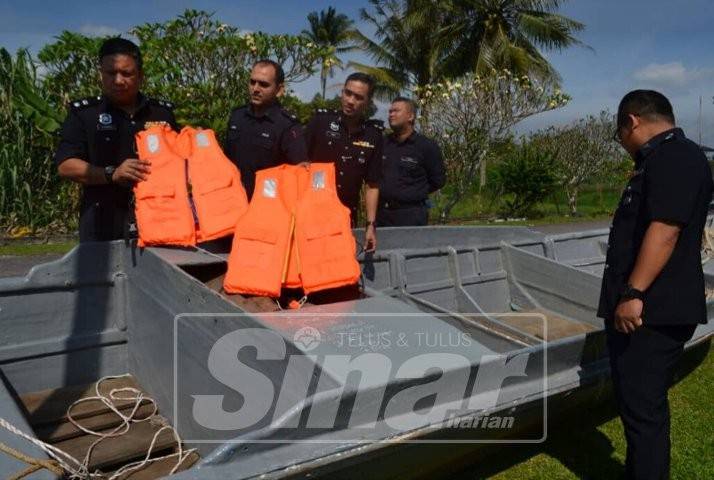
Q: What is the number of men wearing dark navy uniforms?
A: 5